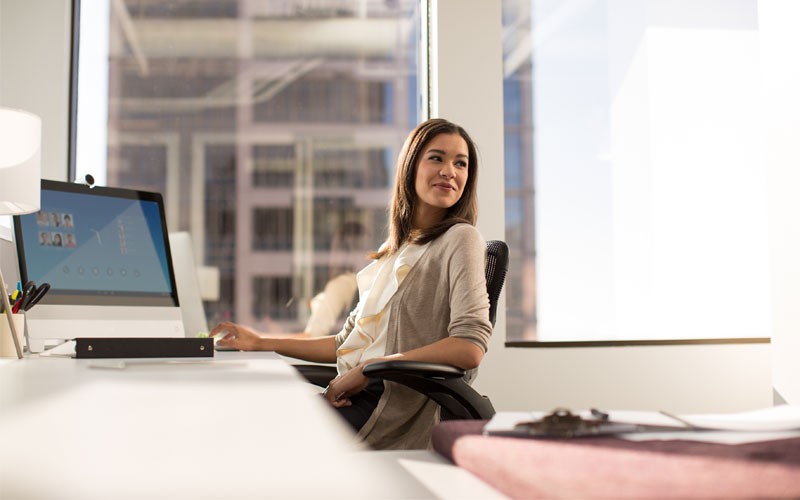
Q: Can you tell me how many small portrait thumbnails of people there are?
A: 6